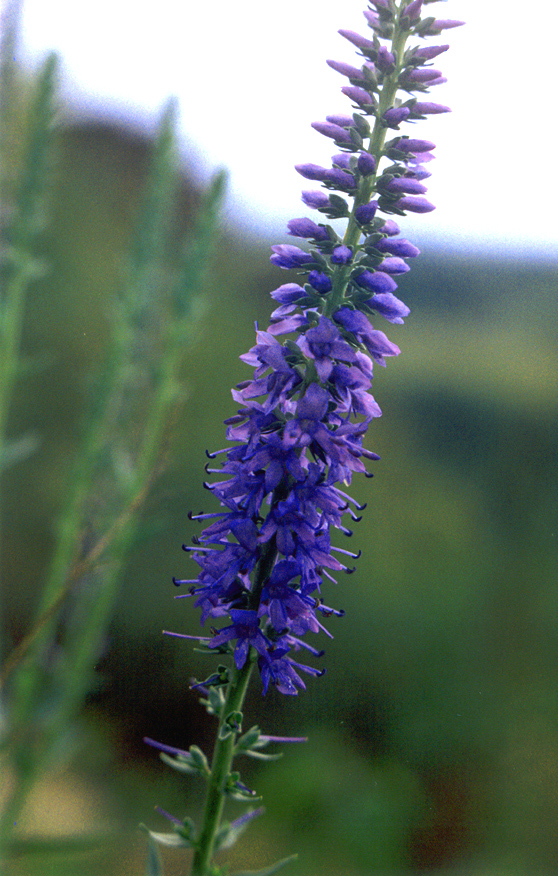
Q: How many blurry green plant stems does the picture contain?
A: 3